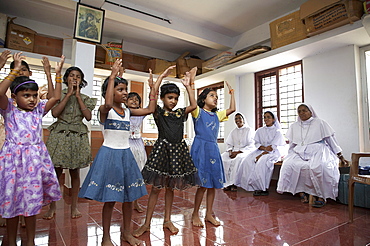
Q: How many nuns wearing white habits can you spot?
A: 3